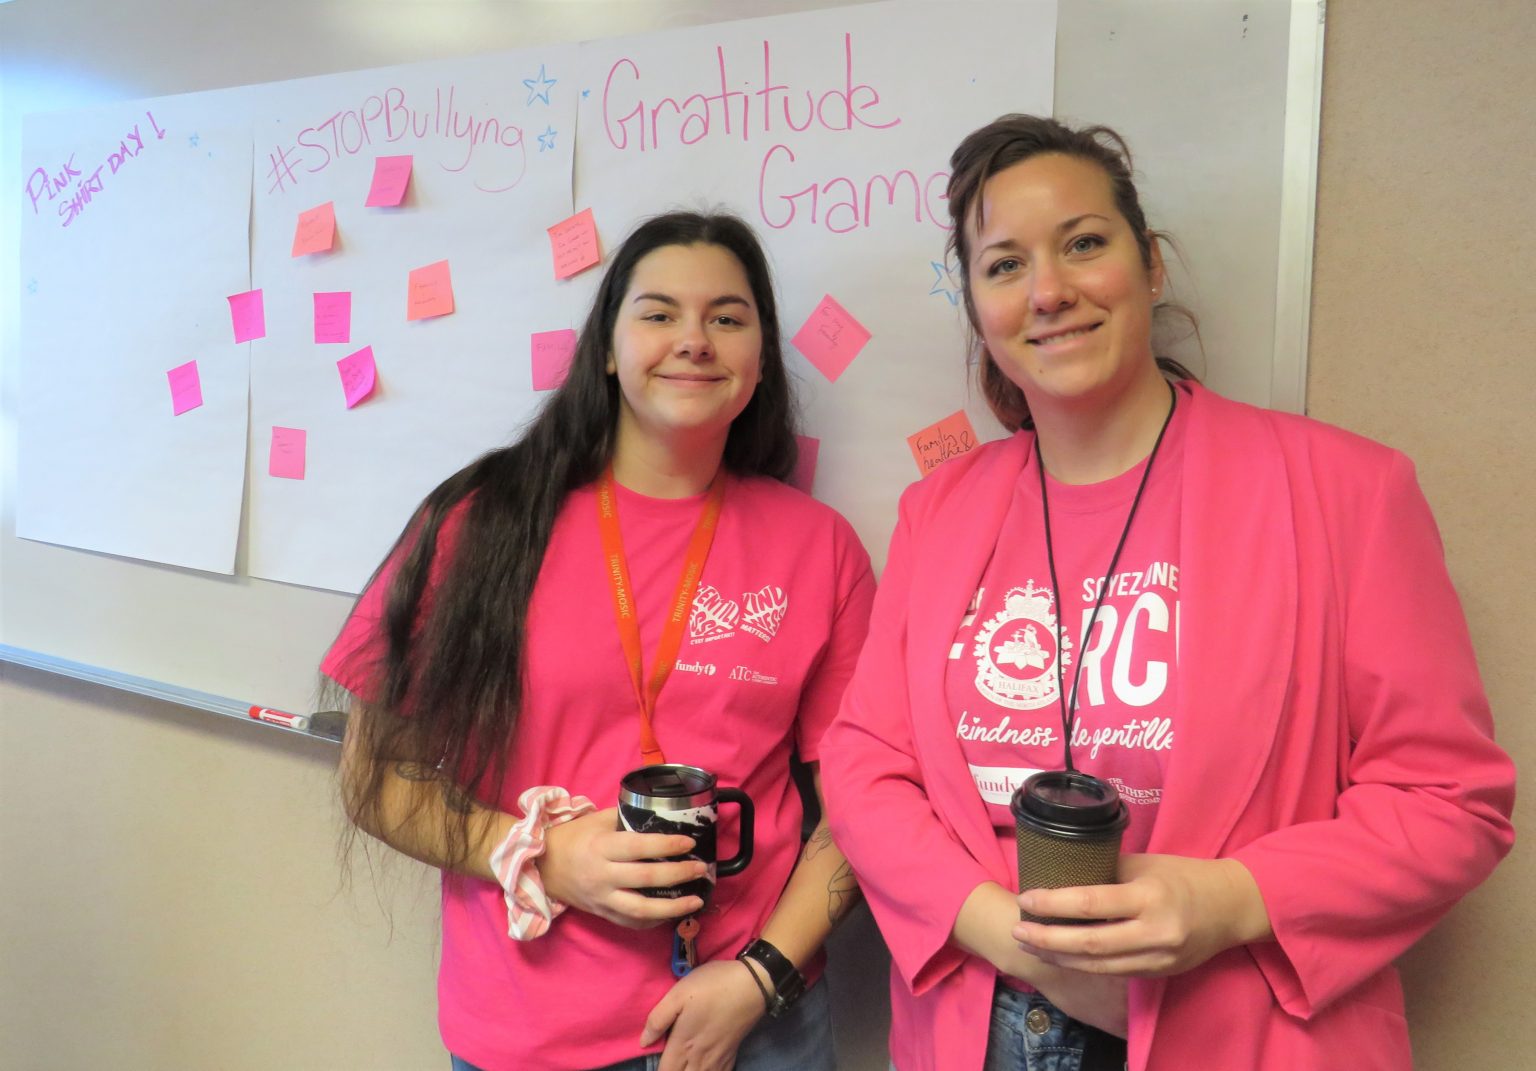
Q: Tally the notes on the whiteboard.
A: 13